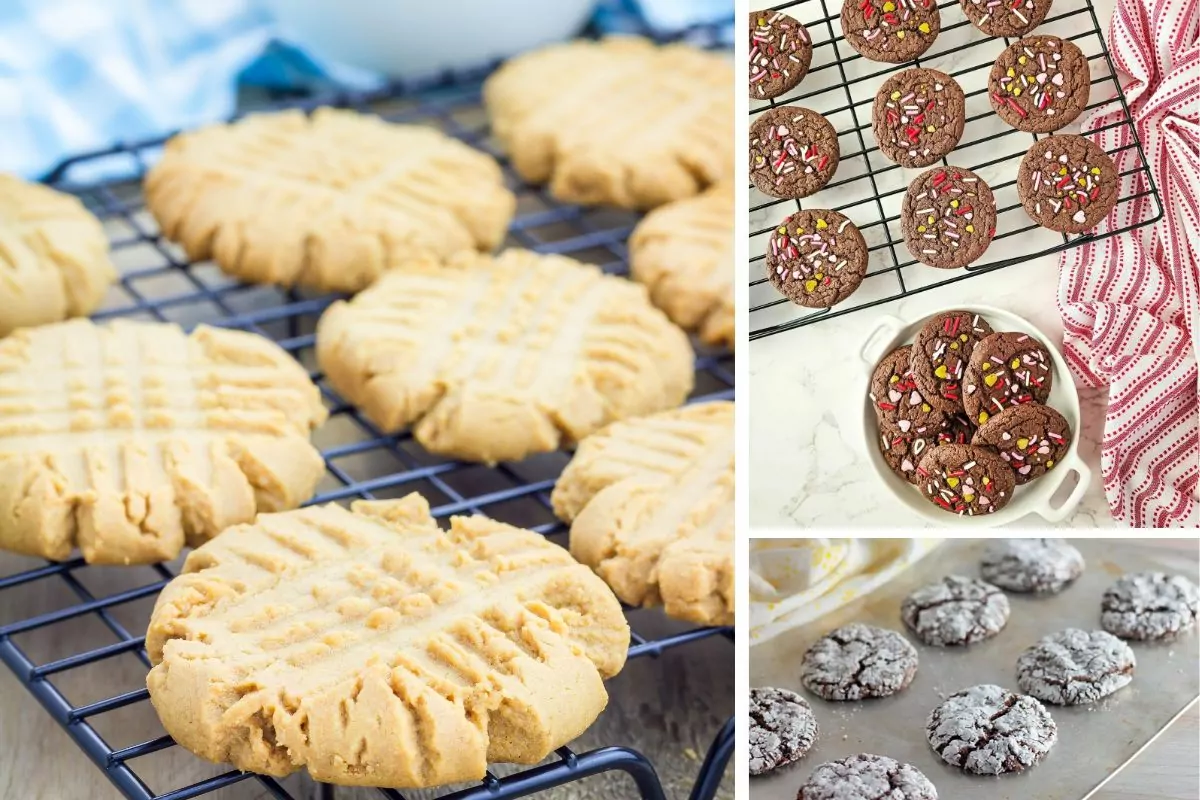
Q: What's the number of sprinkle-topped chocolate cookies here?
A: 15